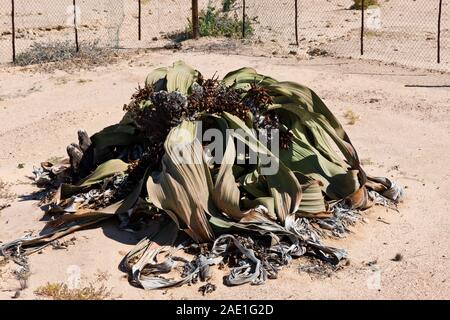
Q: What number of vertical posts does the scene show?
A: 8